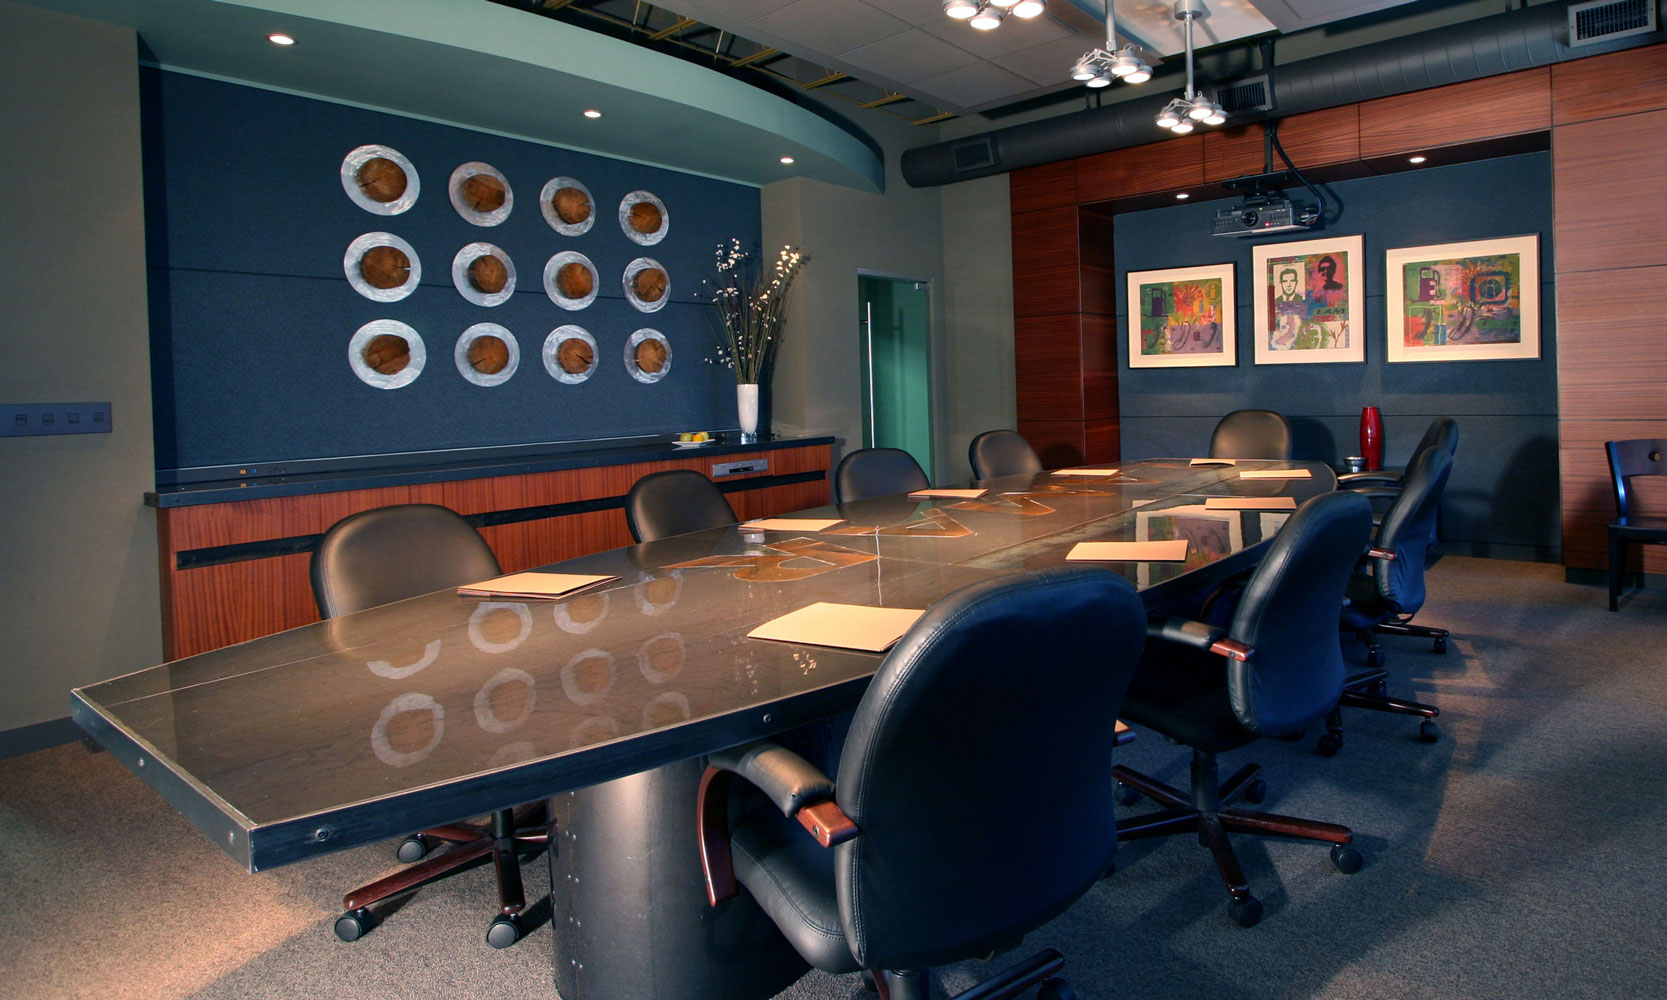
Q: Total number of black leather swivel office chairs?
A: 9